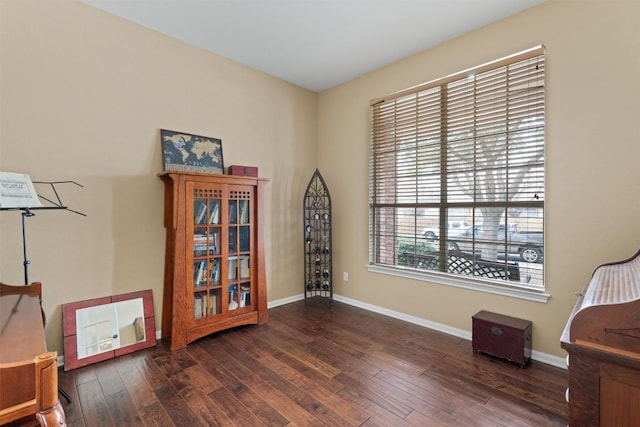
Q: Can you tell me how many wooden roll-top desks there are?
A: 1